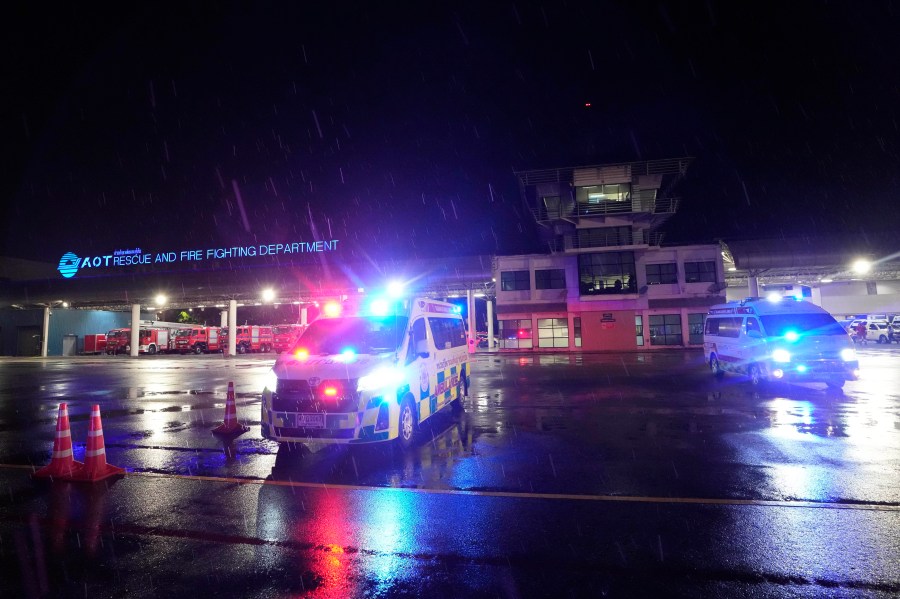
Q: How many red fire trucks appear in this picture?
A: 5